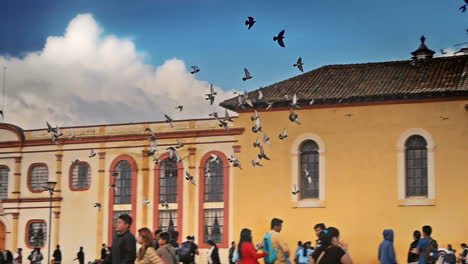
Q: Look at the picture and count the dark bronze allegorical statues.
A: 0